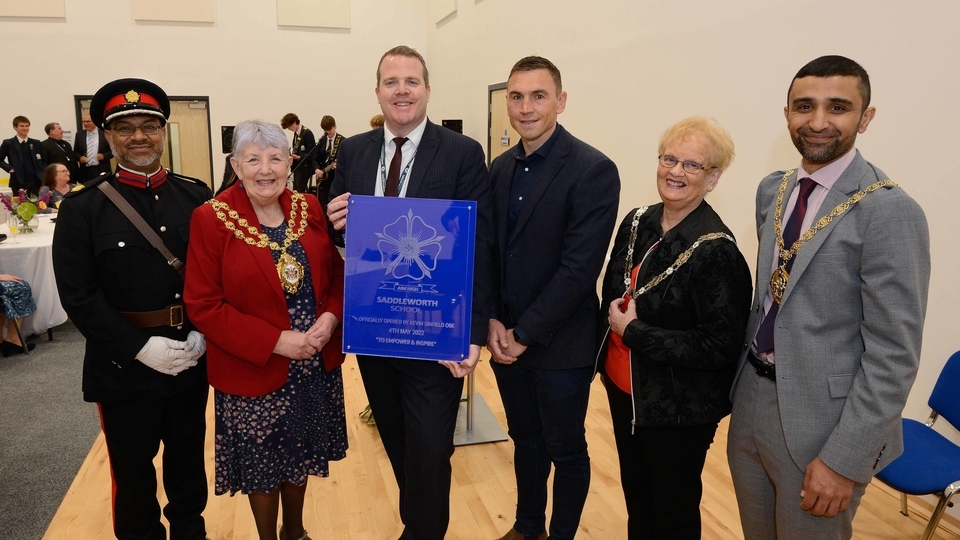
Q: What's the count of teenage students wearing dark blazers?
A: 3